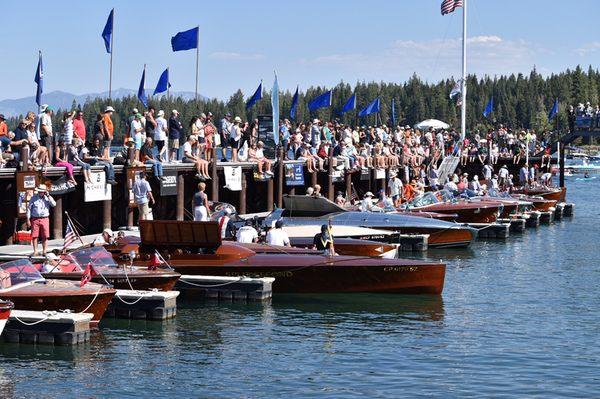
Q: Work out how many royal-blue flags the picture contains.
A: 13